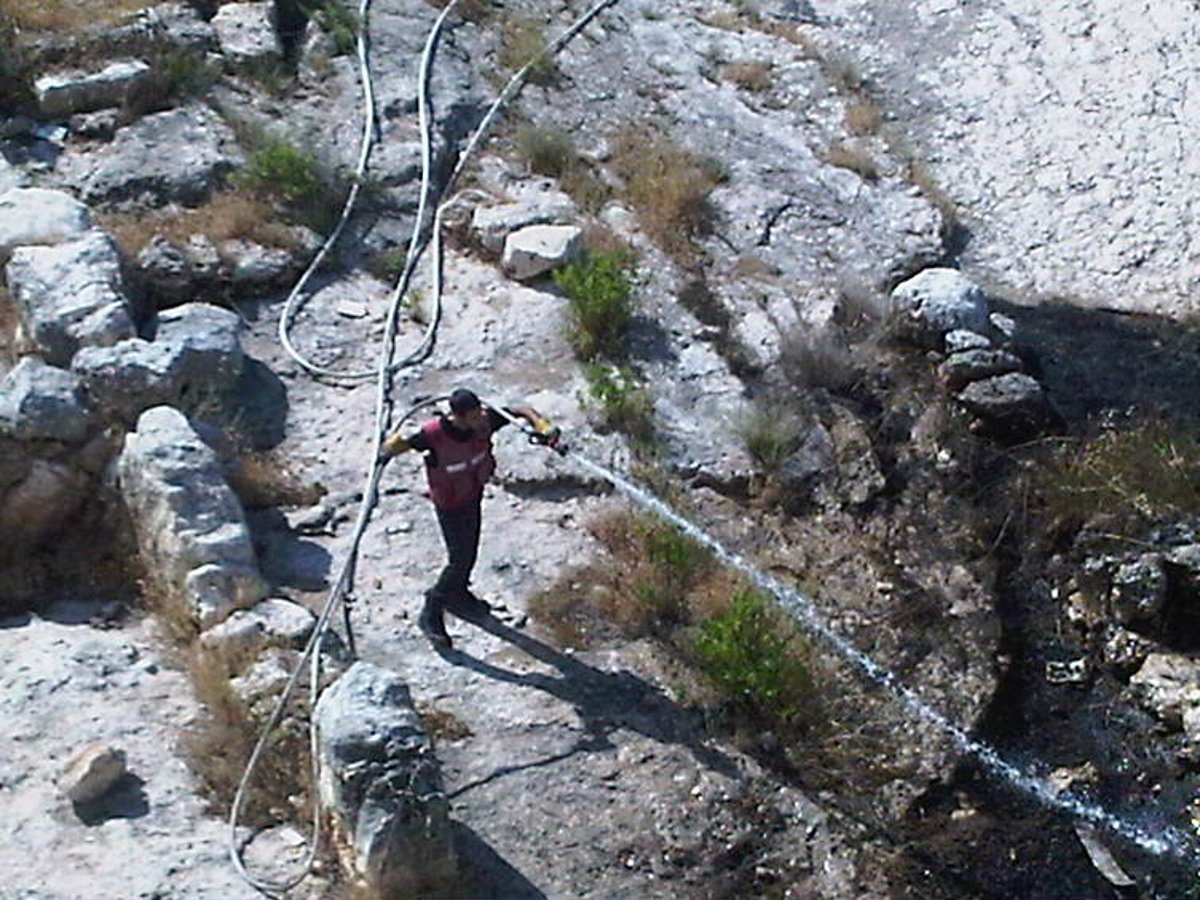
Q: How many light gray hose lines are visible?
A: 3